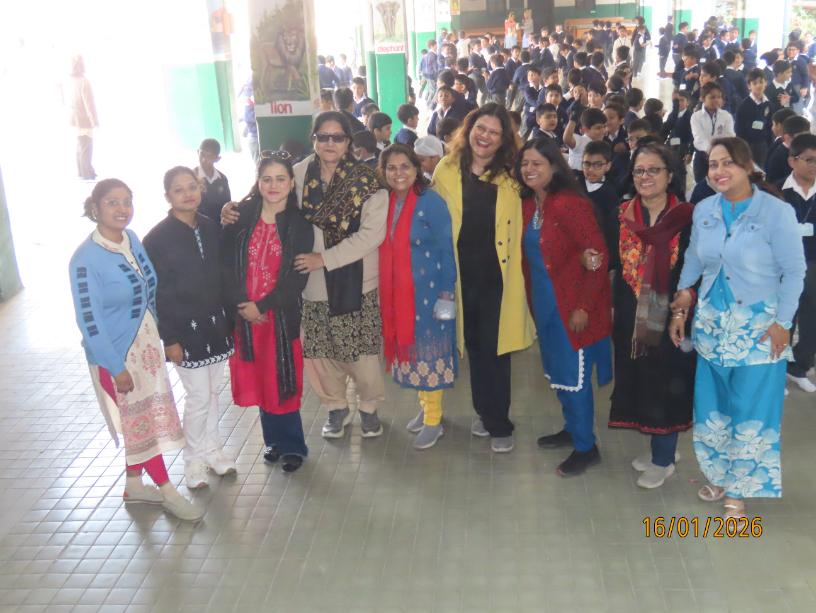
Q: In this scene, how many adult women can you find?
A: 9